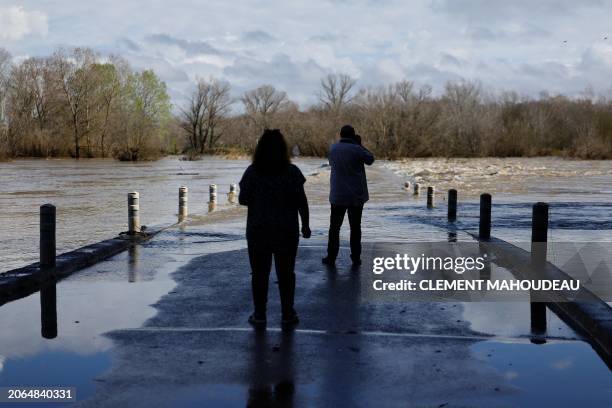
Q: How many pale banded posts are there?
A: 4